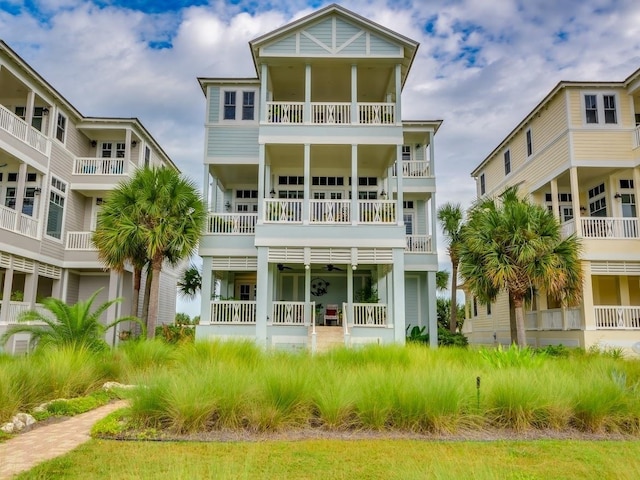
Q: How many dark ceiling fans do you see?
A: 2